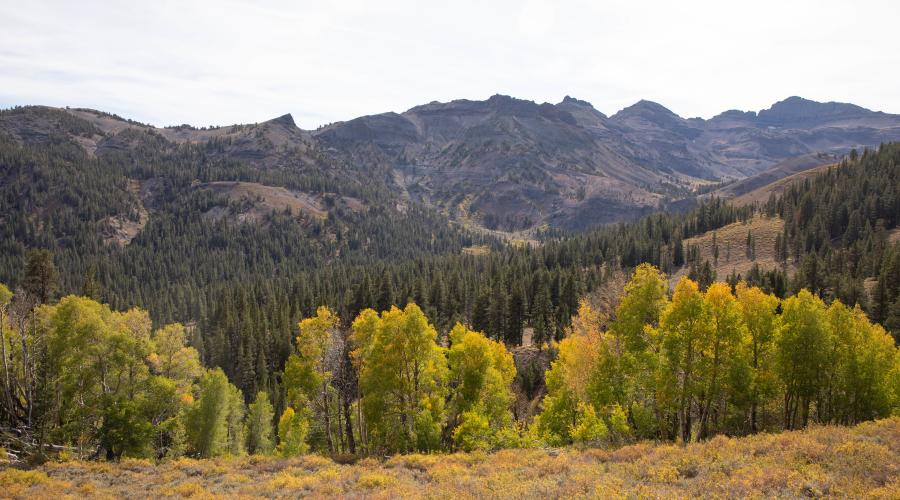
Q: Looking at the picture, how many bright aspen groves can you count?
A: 3